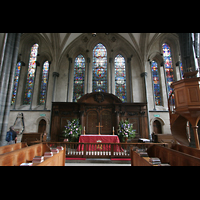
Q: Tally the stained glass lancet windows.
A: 9